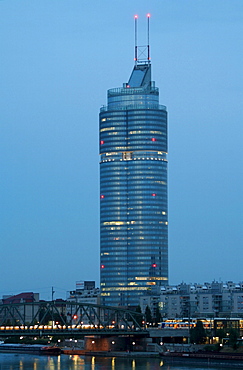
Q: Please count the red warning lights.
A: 11